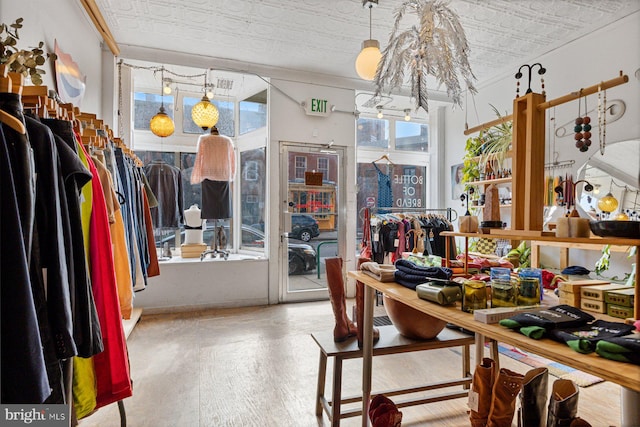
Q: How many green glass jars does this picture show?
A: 3